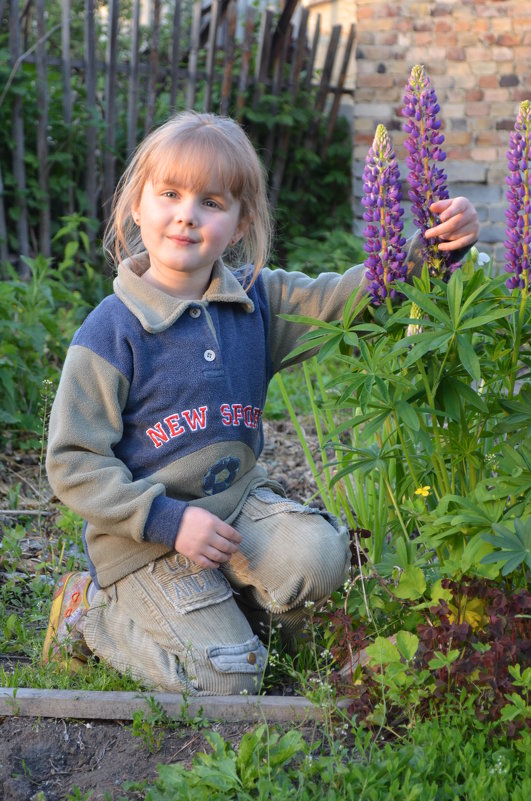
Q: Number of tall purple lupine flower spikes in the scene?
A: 3